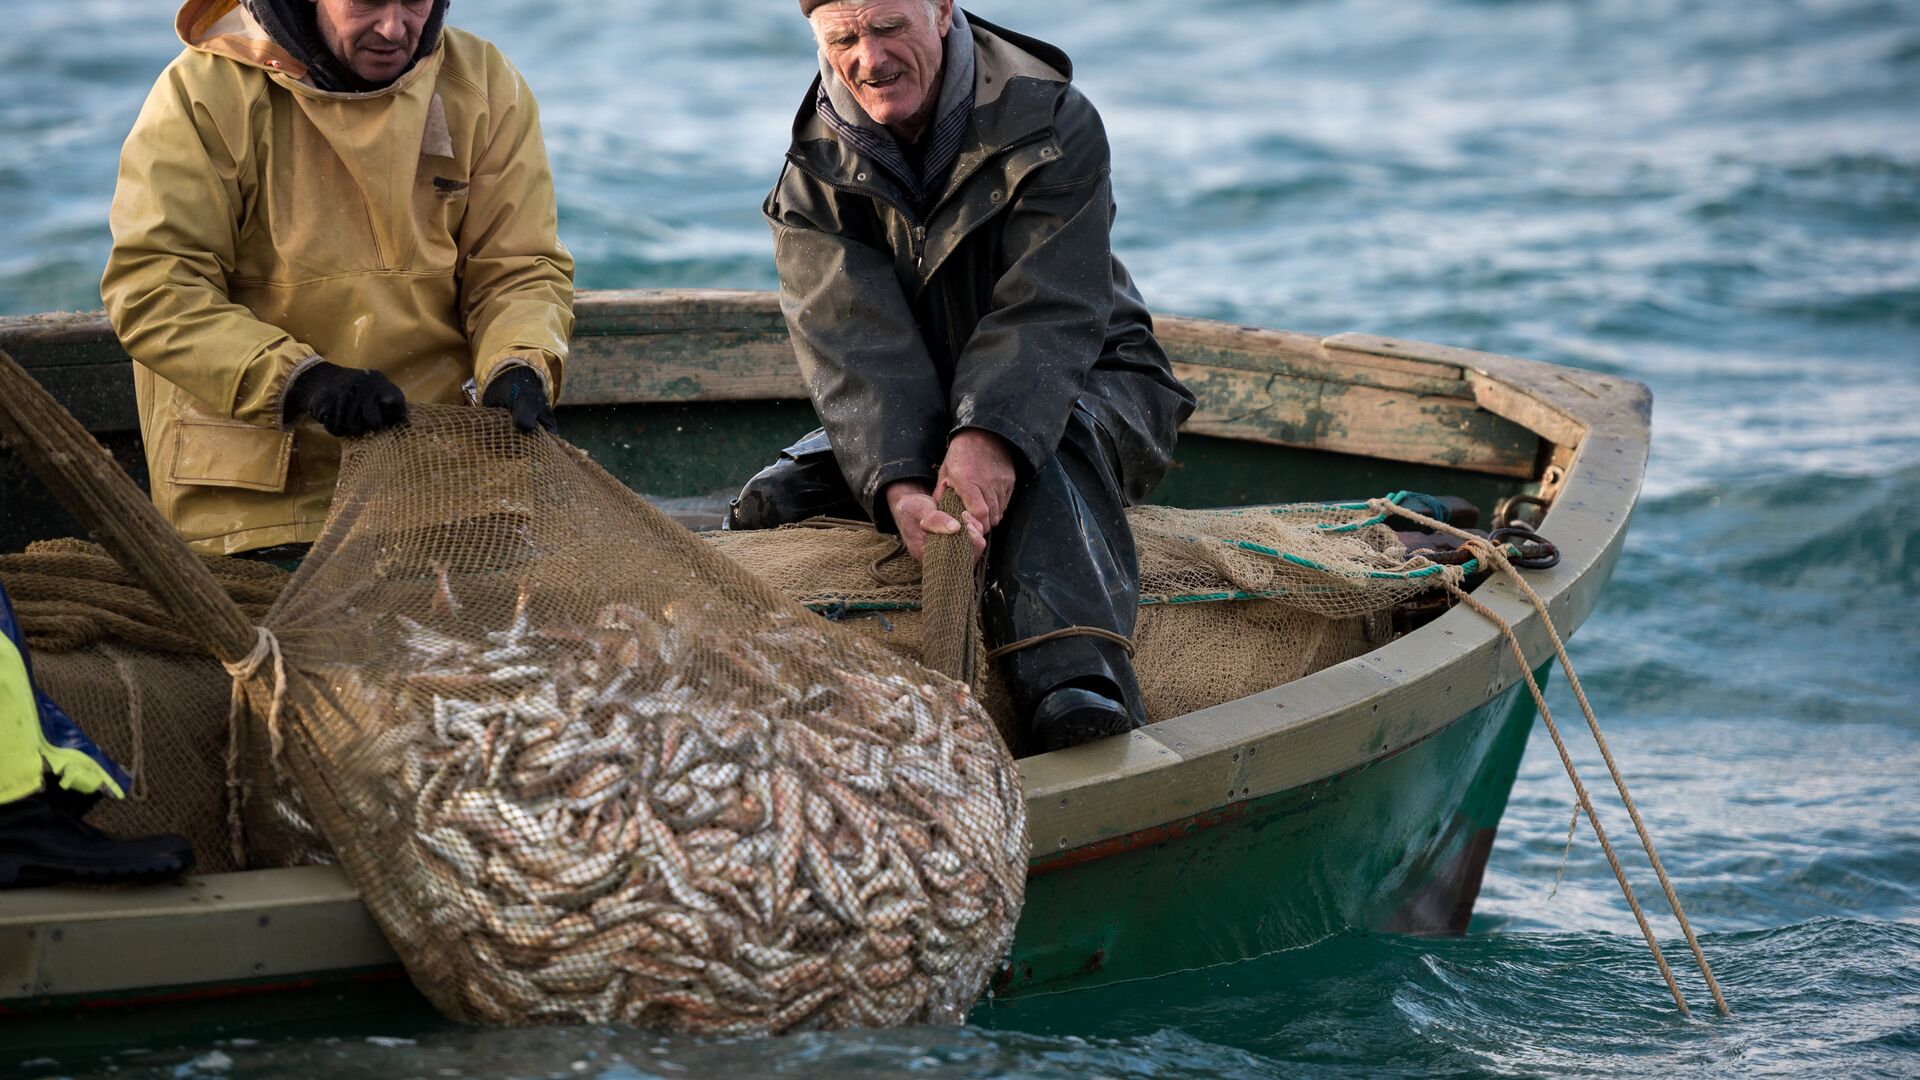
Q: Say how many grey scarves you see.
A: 1